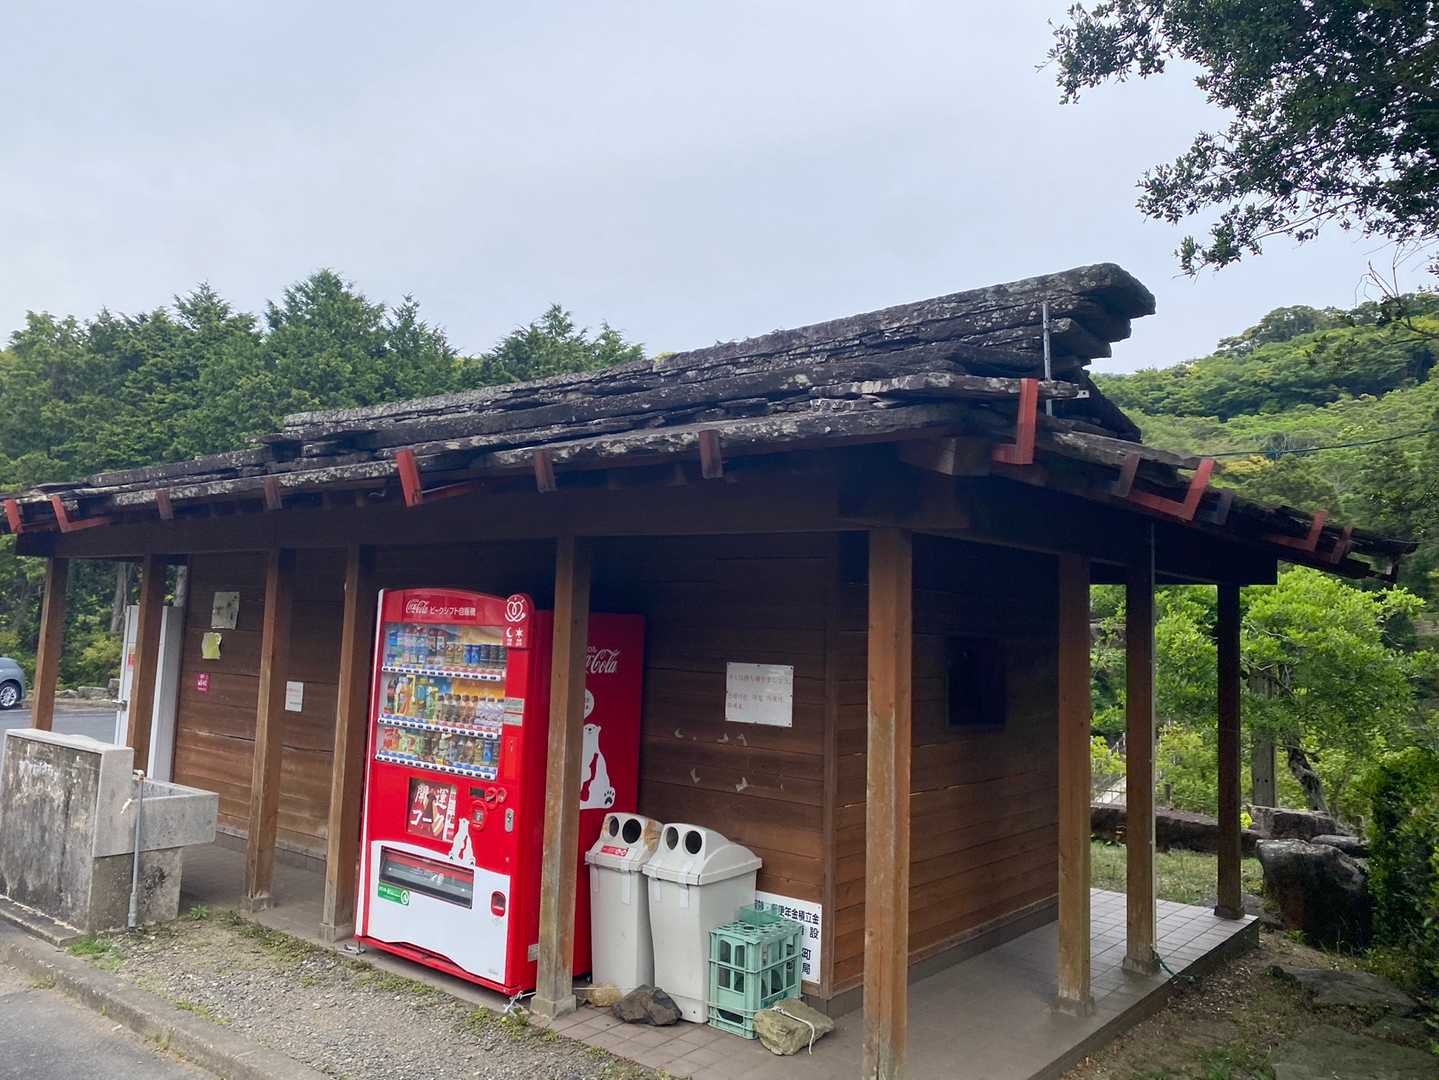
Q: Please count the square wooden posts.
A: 9